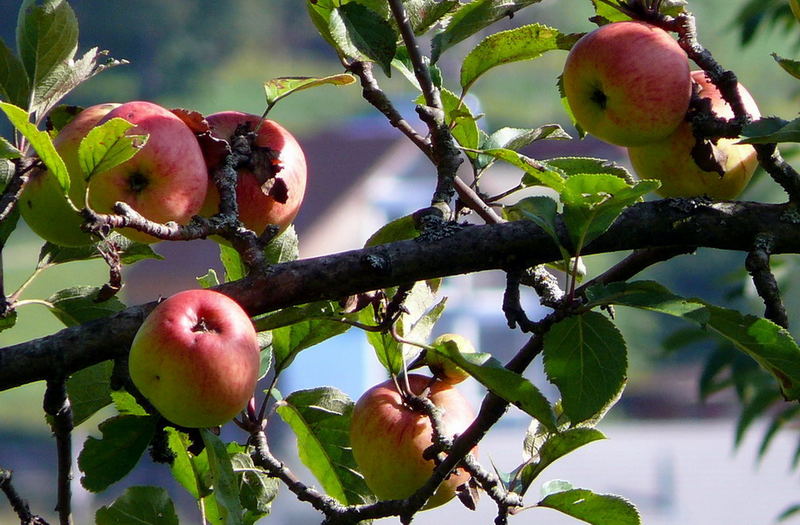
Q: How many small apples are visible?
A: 1